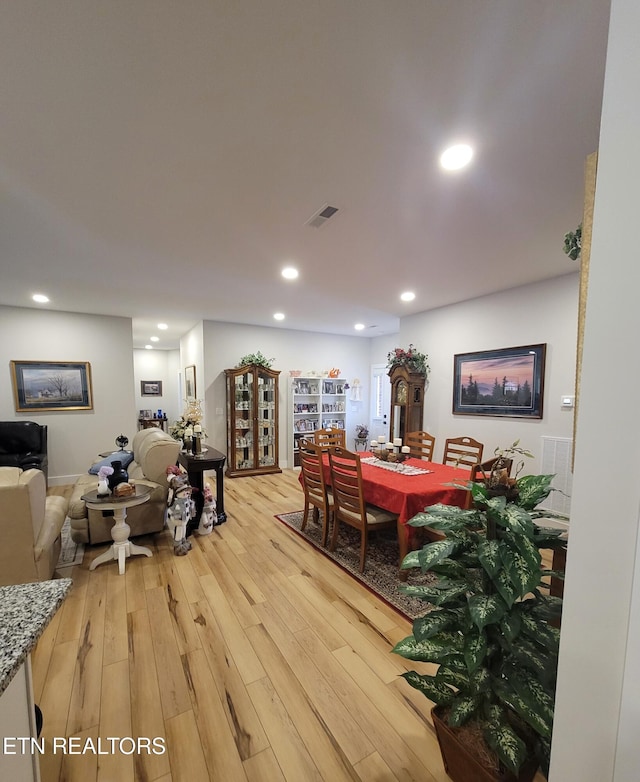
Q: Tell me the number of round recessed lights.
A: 9